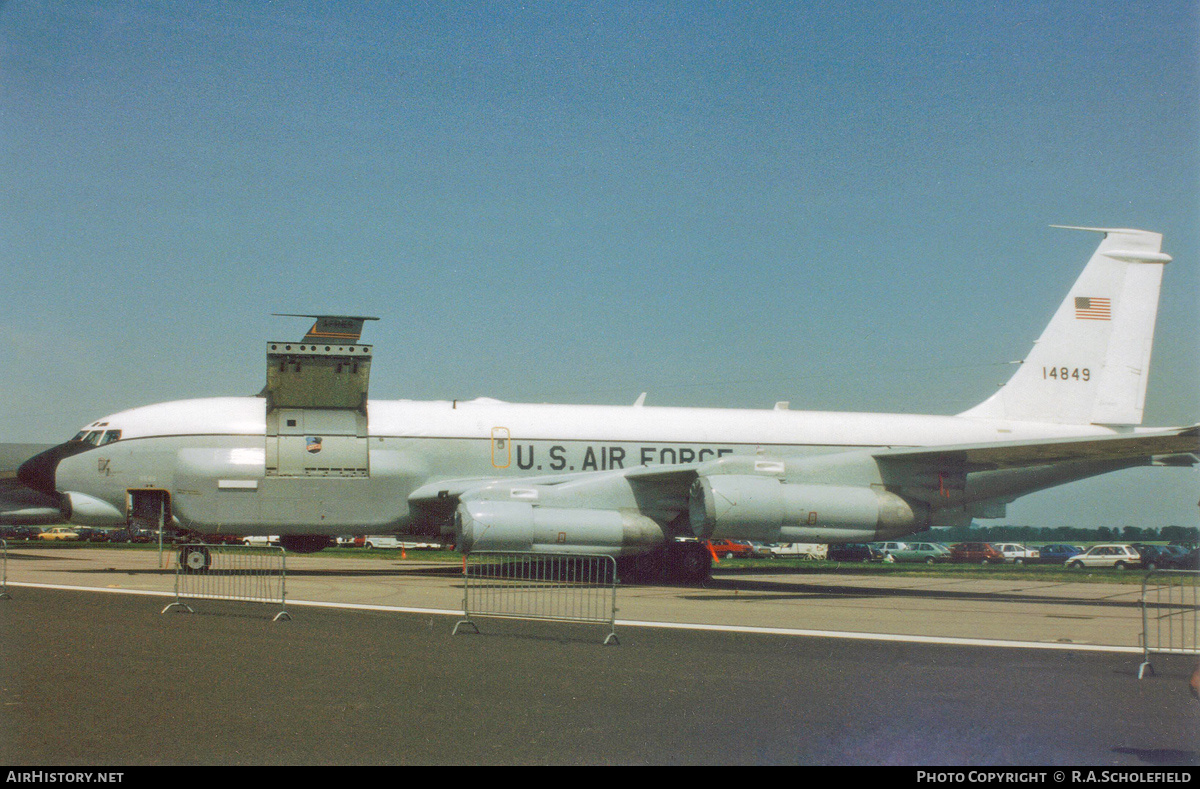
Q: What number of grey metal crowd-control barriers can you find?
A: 4